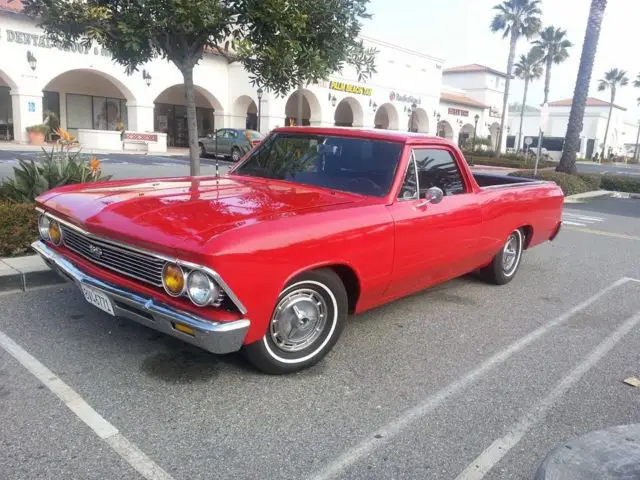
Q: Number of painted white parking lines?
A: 3